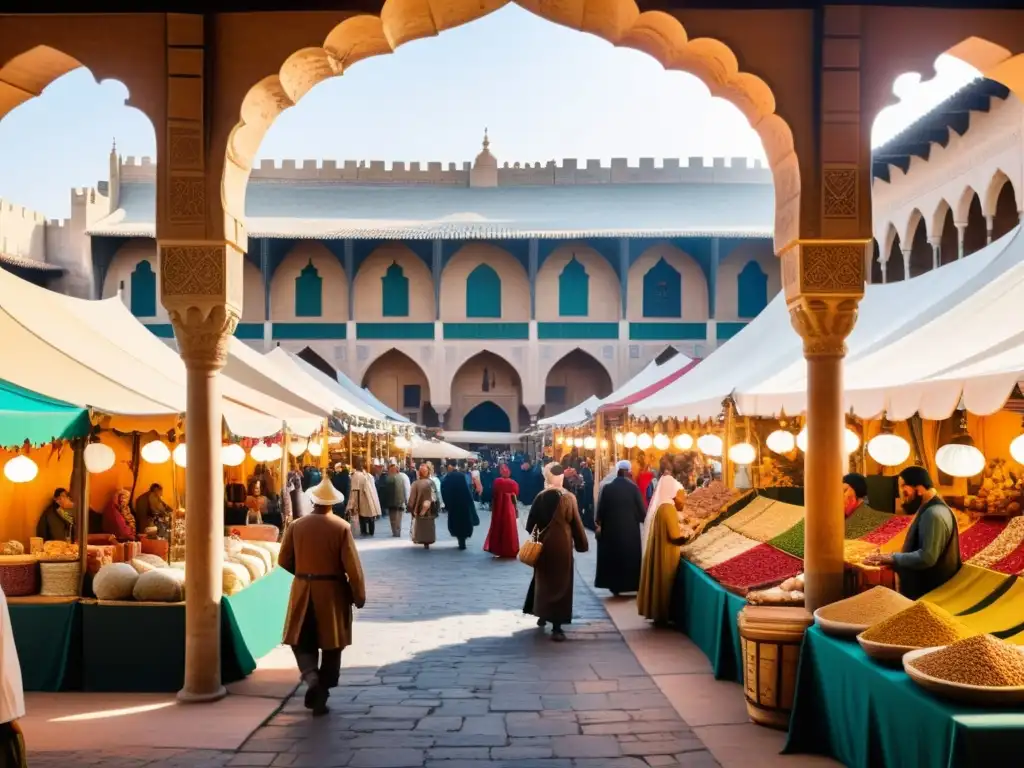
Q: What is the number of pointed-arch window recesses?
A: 7